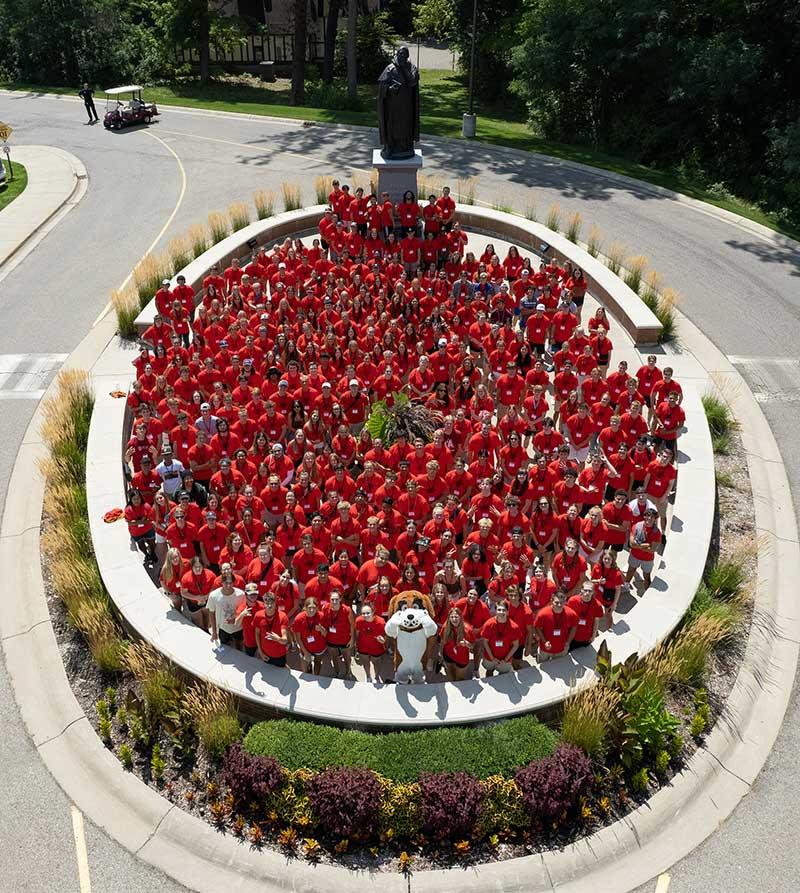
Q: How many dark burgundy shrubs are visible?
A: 4